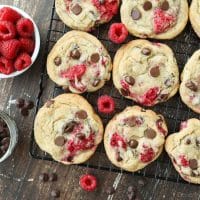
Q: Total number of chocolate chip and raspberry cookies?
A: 9